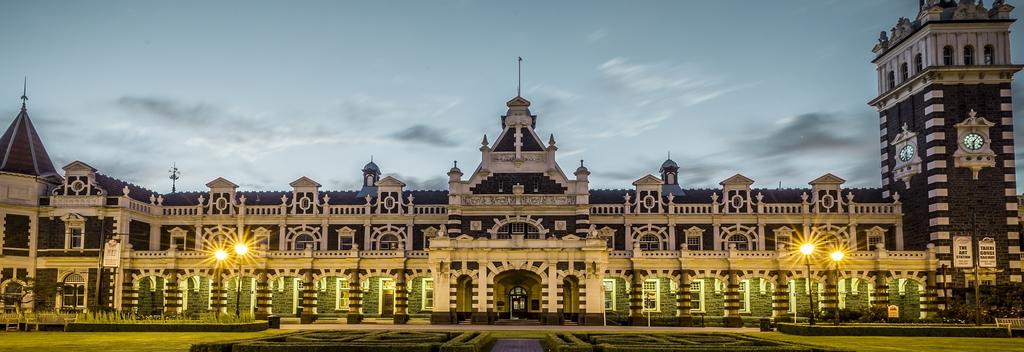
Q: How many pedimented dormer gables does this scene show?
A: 7